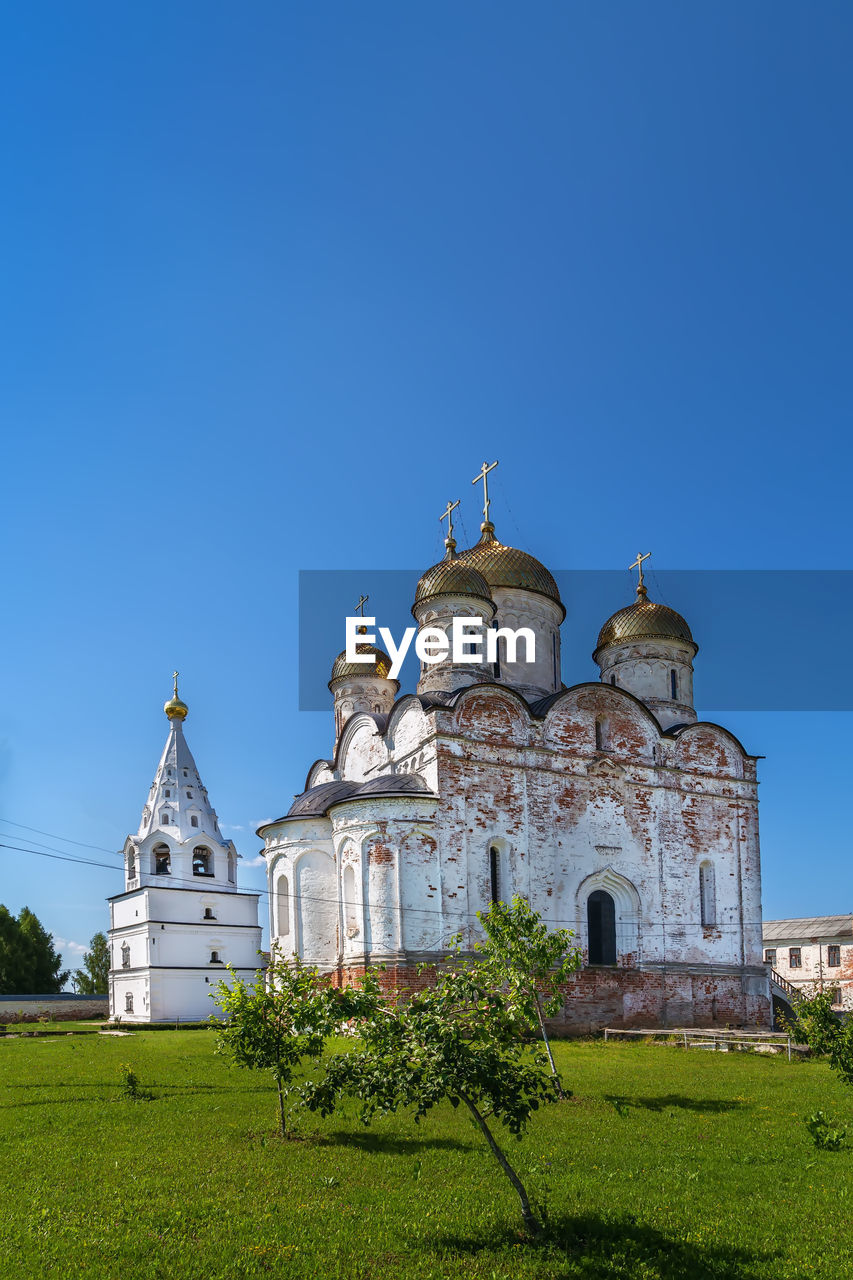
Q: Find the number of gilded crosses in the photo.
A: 5